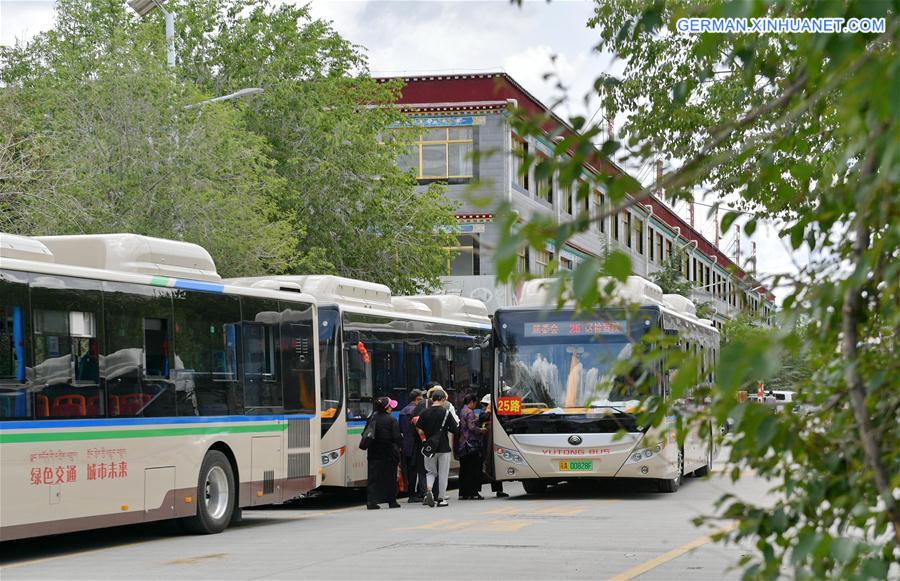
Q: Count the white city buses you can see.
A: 3